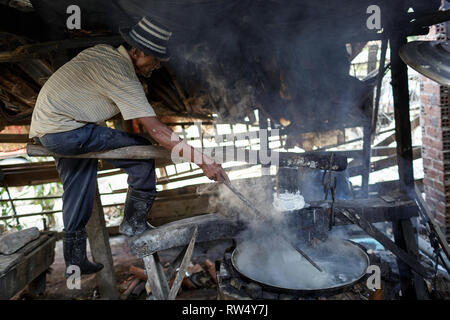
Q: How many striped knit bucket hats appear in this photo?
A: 1